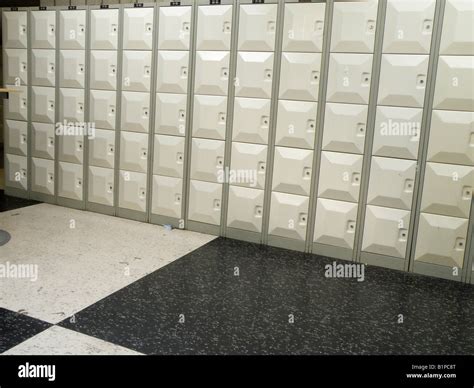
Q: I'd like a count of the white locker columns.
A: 12